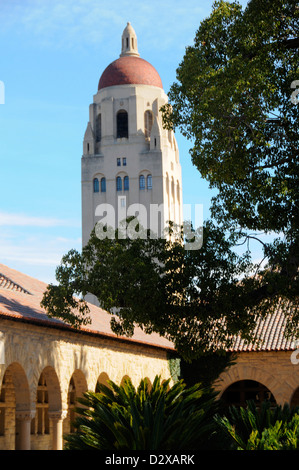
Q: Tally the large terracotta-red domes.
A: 1